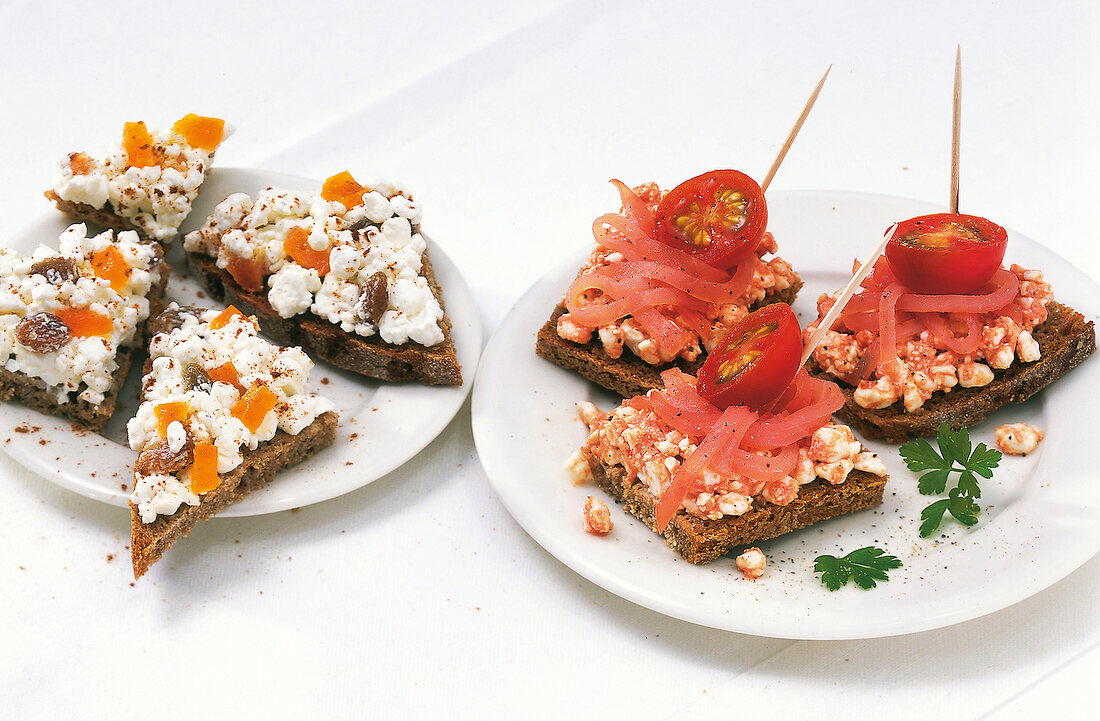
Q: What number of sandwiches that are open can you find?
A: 7